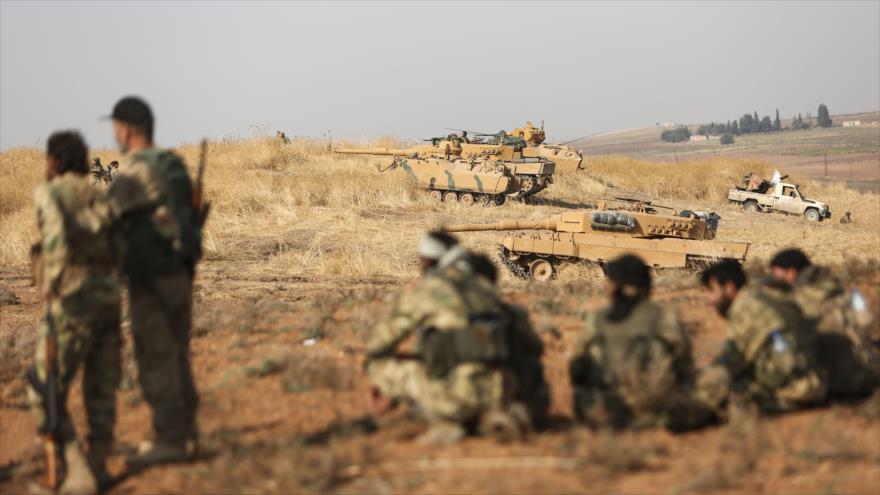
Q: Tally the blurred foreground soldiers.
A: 7